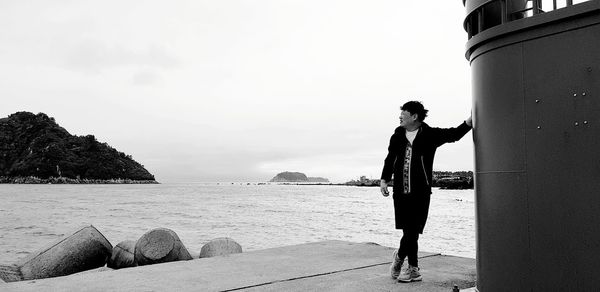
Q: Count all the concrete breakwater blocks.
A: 4